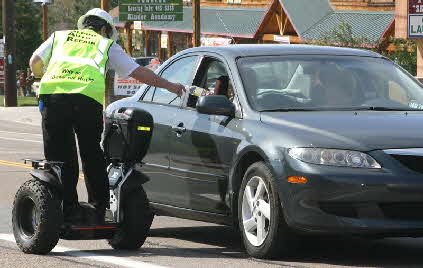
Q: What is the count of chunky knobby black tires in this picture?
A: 2